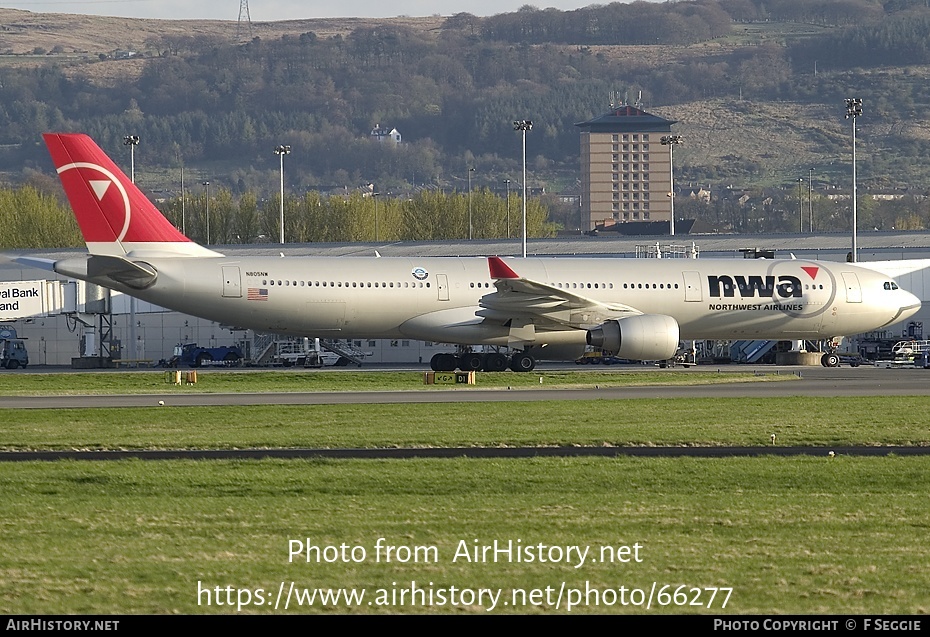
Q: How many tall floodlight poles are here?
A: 5